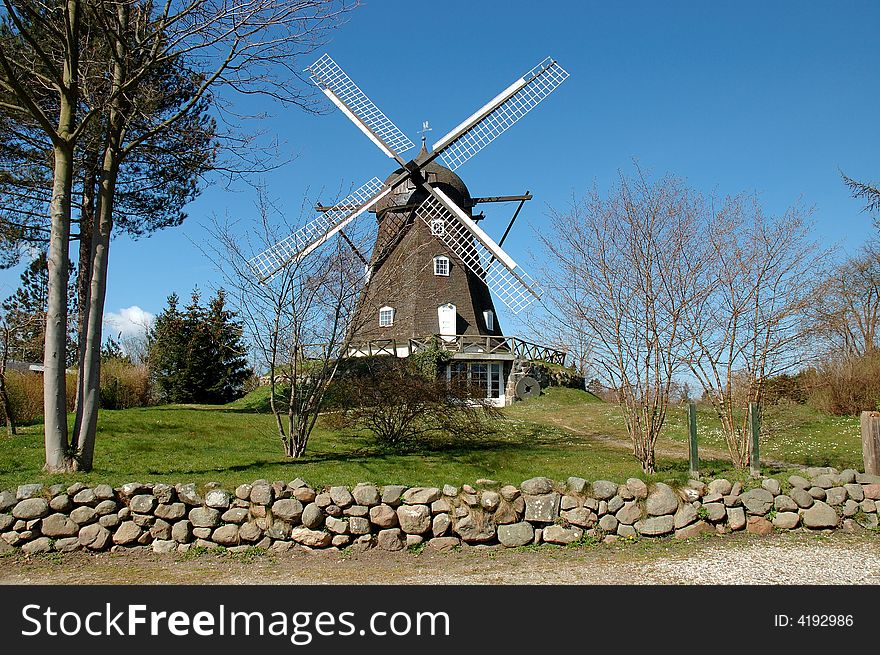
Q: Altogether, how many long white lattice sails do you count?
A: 4